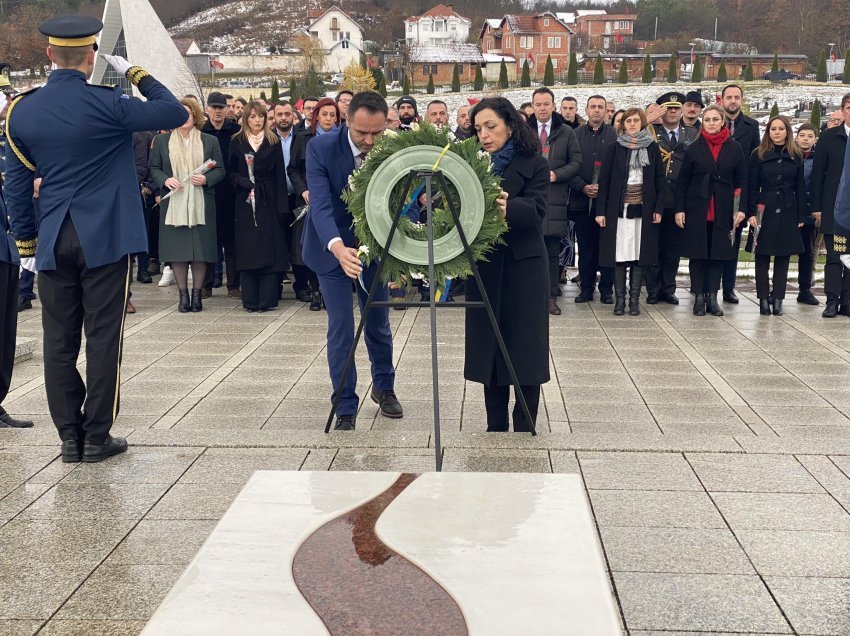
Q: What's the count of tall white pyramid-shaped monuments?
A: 1